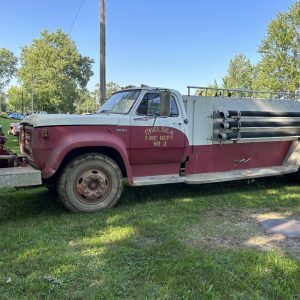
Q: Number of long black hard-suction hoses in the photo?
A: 3